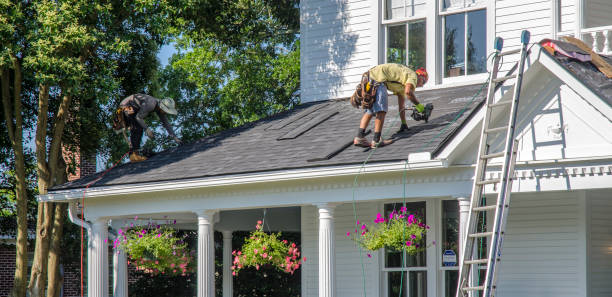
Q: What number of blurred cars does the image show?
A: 0